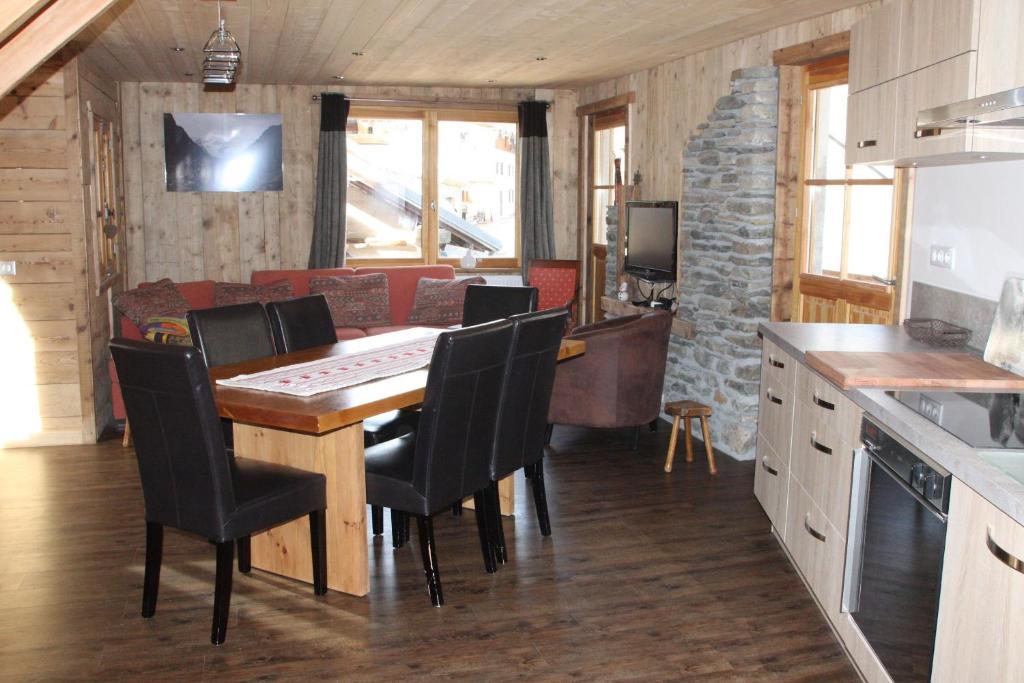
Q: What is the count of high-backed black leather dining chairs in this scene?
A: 6